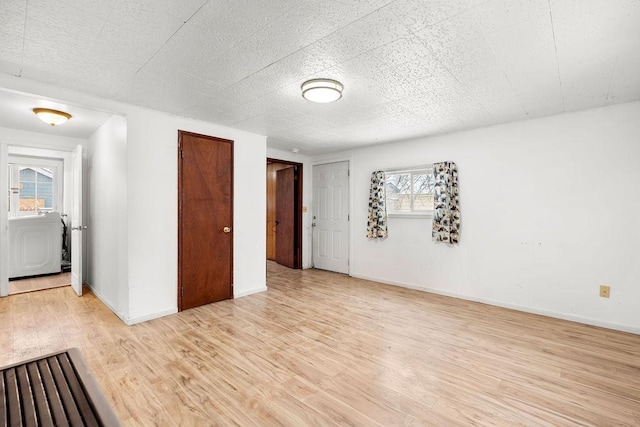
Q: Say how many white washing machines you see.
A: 1